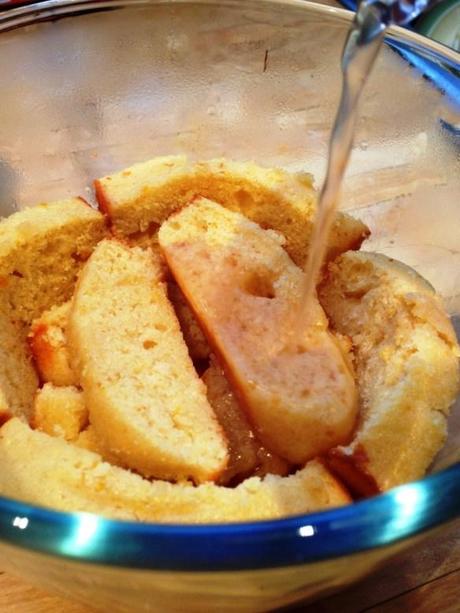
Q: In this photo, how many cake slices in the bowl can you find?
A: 6